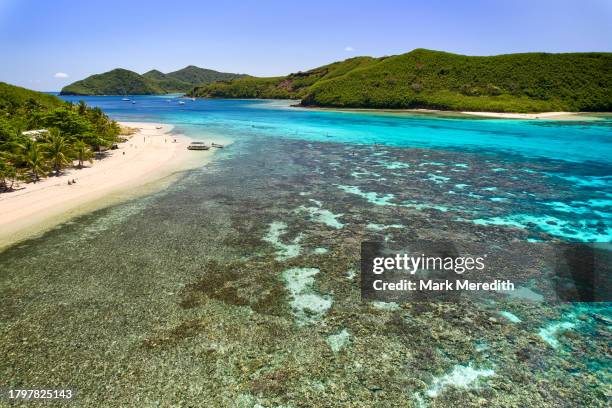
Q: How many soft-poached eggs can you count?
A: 0